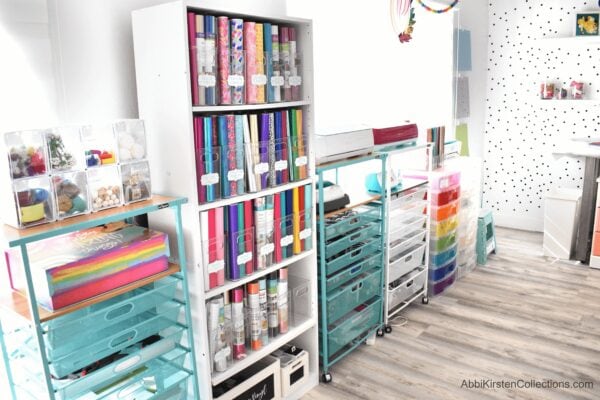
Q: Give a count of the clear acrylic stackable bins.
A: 8